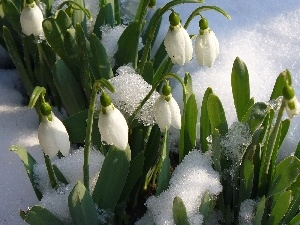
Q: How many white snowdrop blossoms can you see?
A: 7